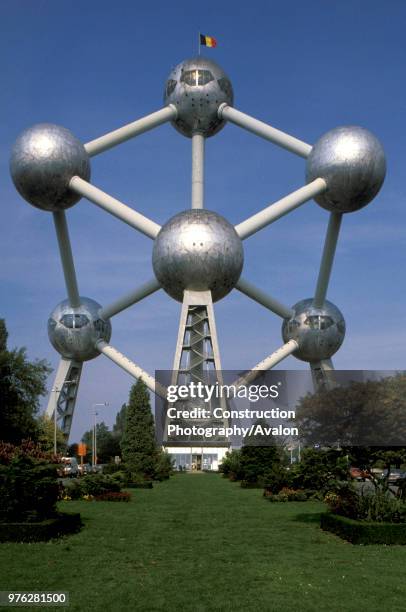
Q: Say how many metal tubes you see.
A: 11